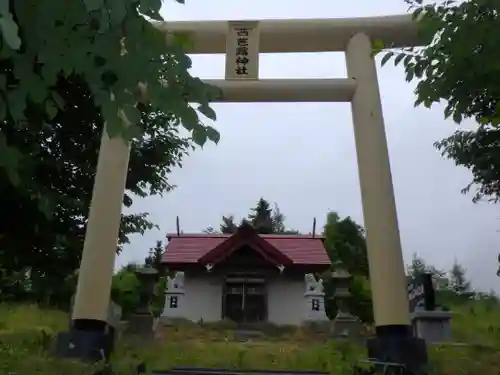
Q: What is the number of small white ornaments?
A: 2